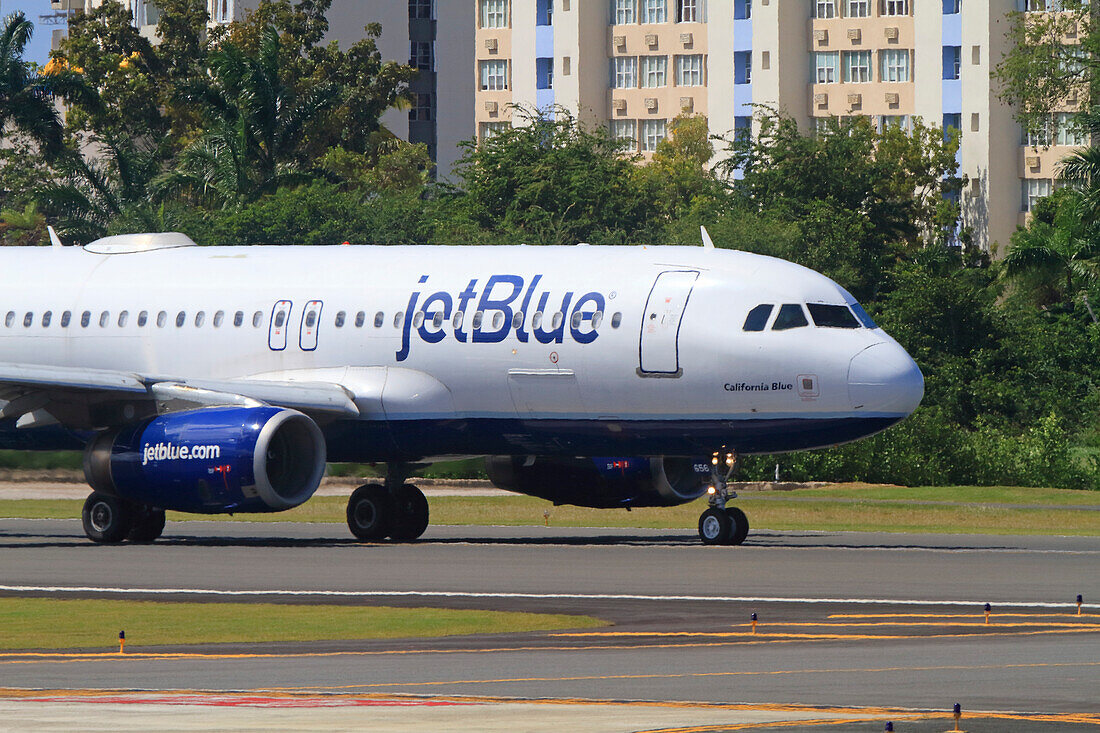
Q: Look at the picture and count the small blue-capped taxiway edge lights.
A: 6